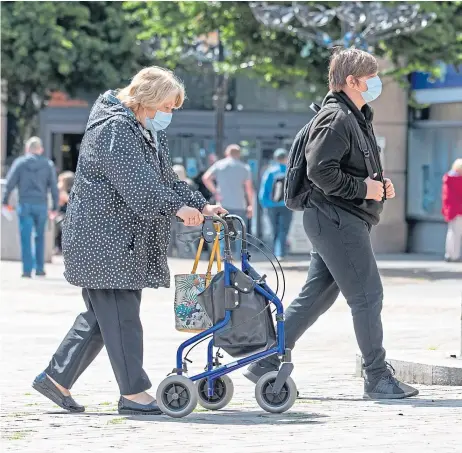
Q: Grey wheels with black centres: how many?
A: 3